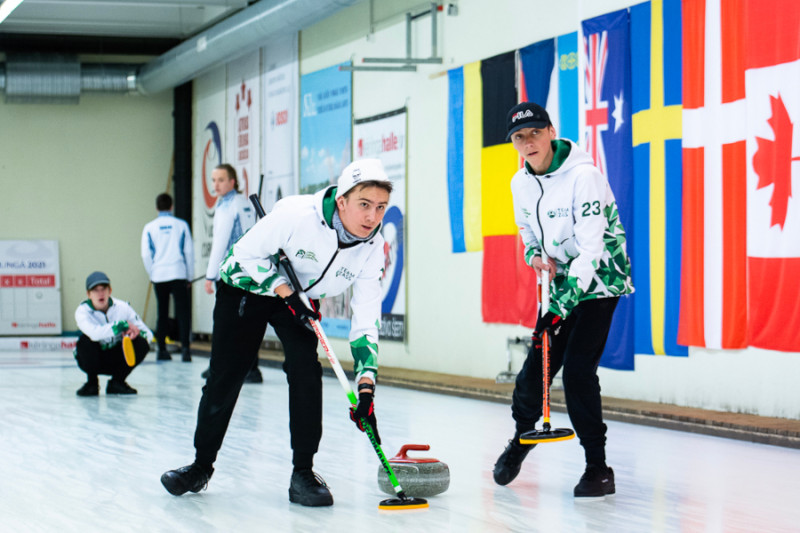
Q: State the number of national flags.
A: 8